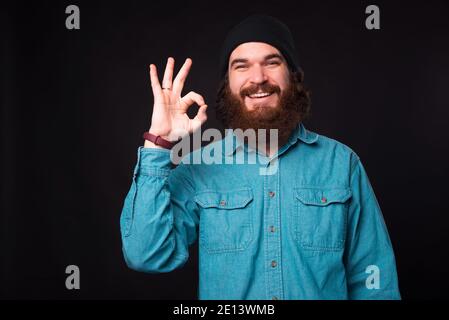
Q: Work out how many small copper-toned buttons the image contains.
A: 6